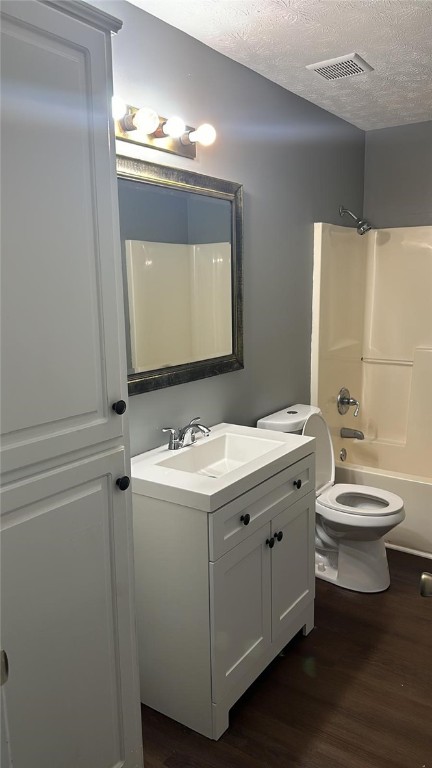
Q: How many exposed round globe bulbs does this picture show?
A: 4